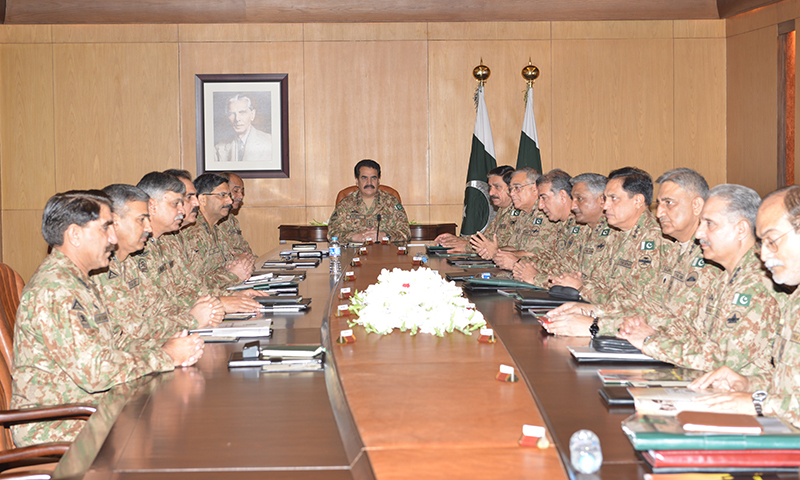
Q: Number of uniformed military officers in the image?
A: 15